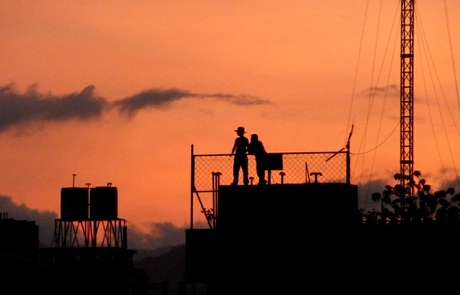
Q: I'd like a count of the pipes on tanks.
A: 3